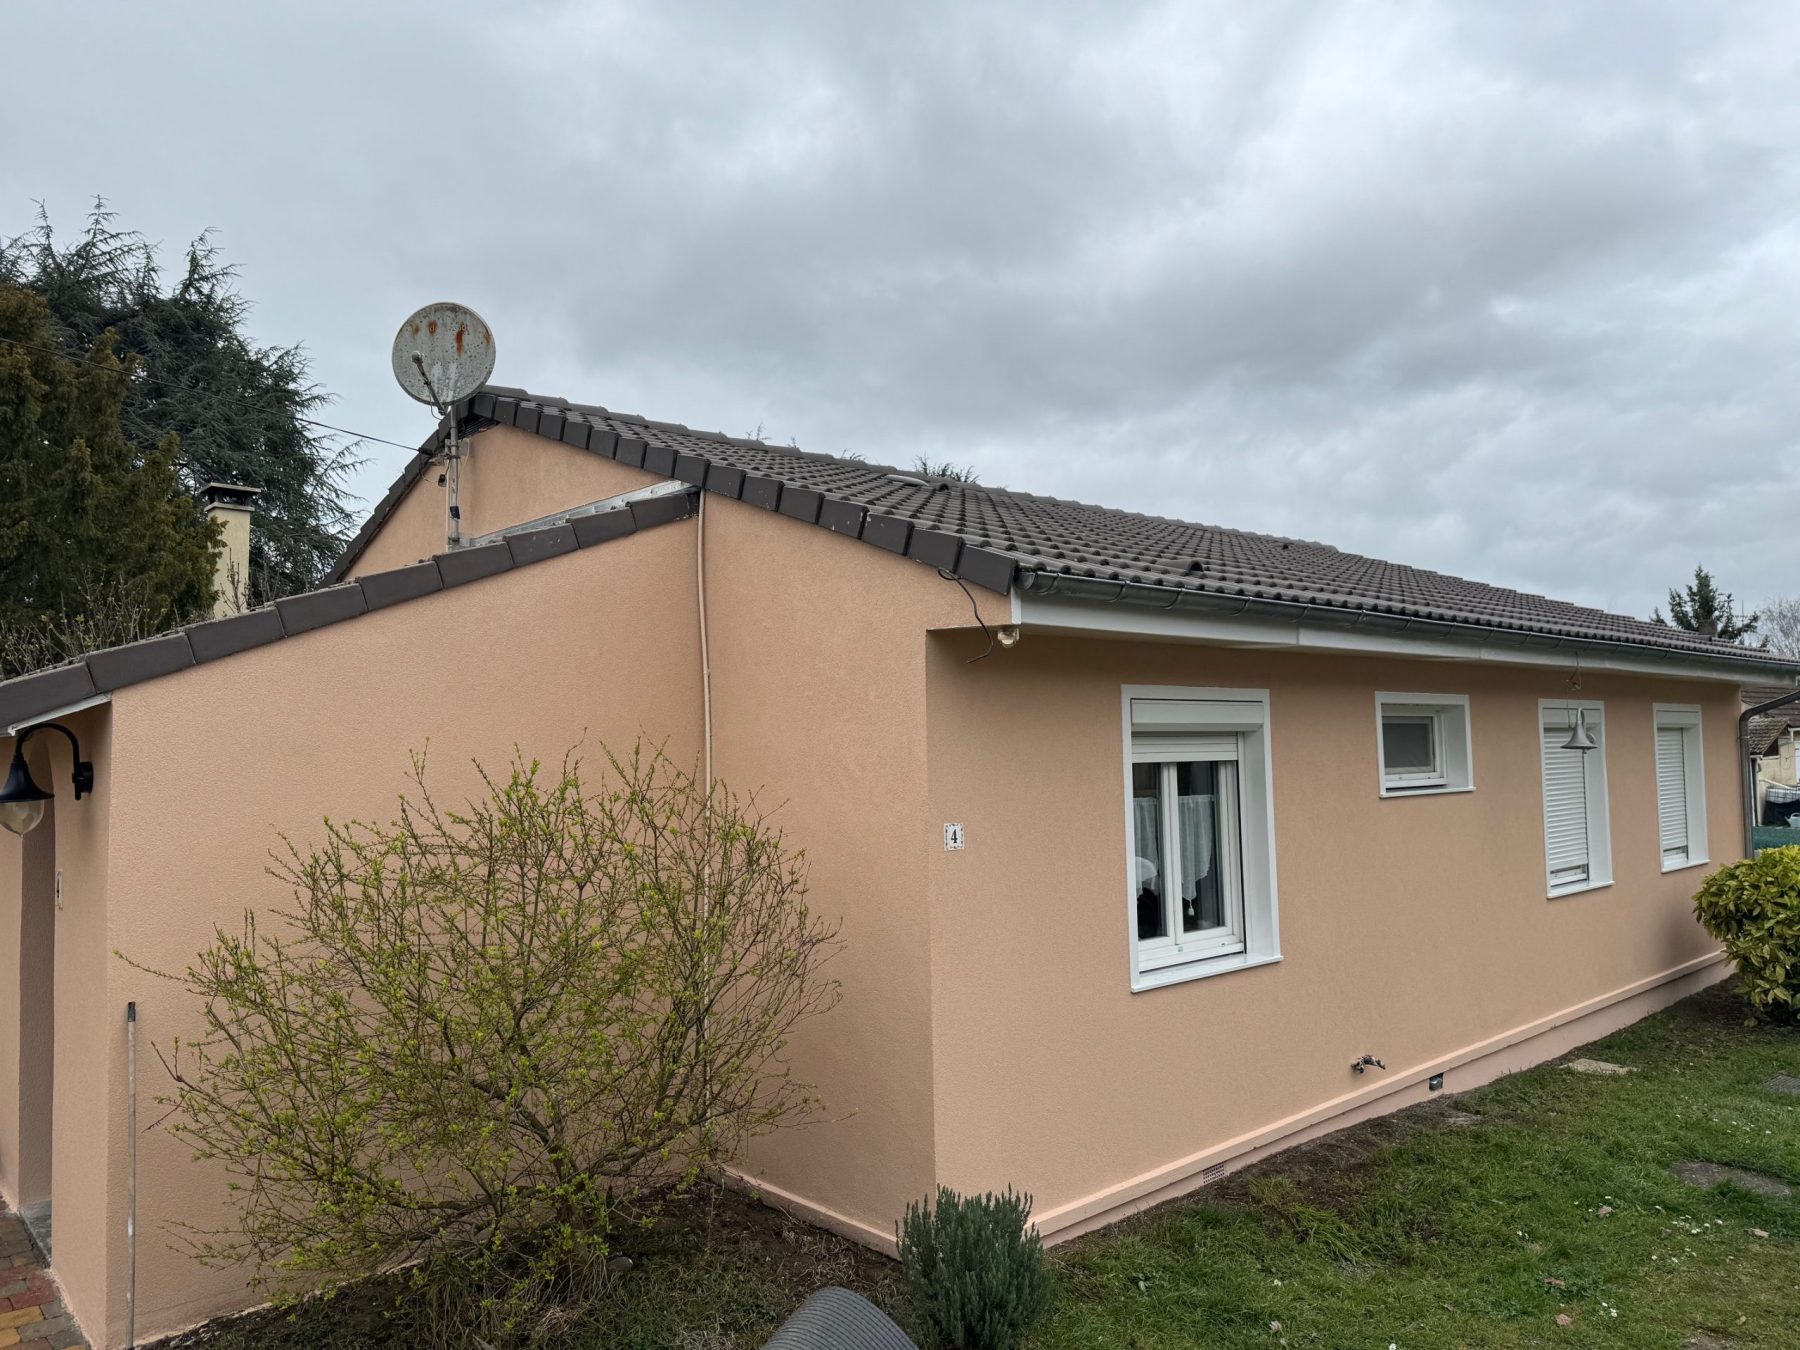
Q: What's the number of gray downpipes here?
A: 1